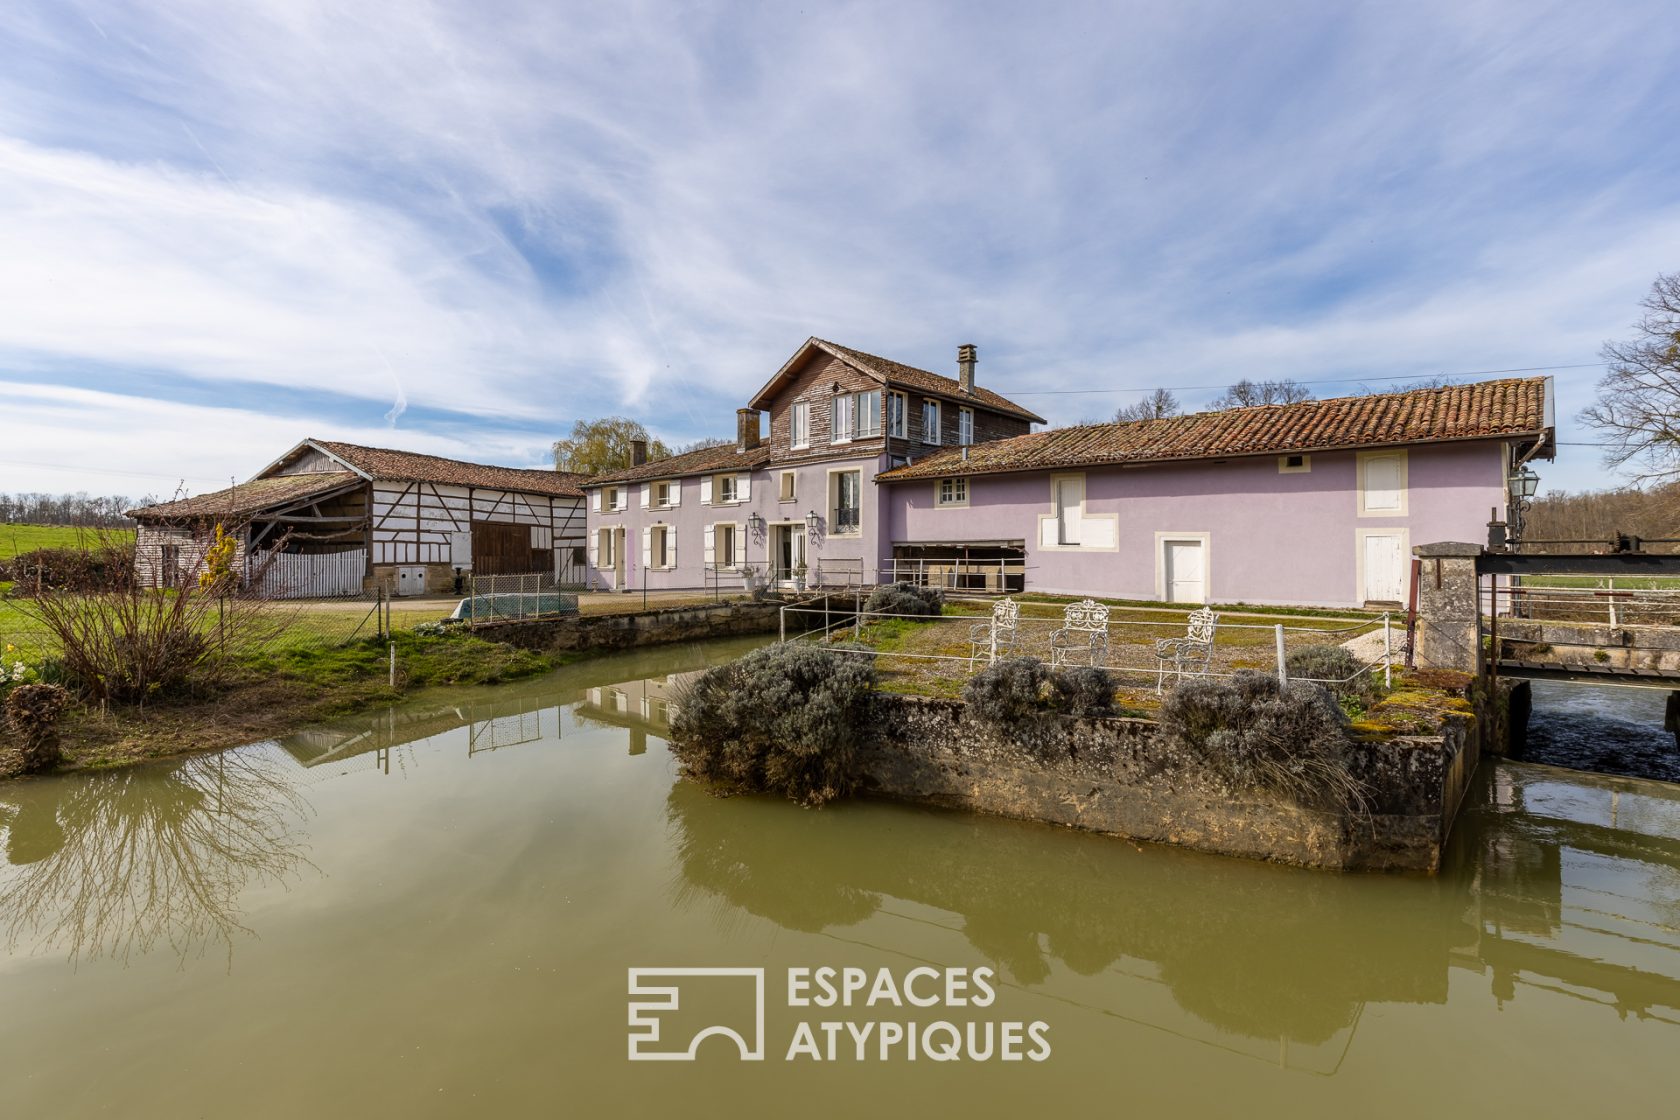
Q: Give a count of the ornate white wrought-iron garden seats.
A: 3